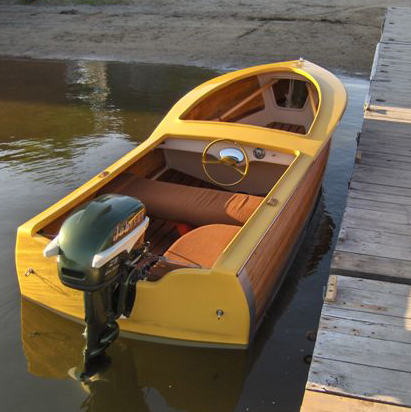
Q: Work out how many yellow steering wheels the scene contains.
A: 1